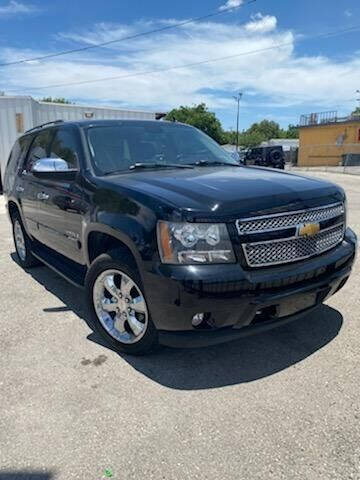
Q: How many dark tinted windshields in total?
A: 1